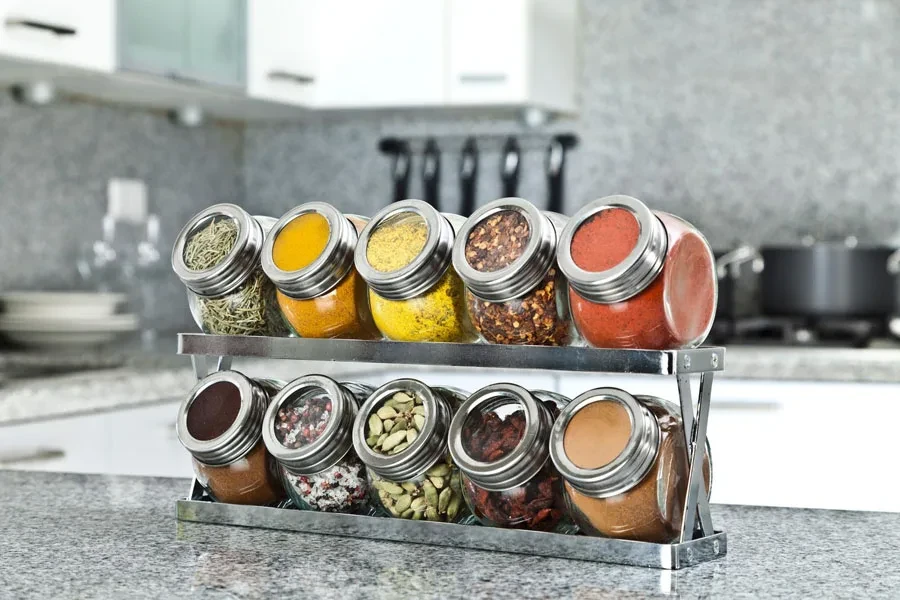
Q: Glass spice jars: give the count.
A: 10